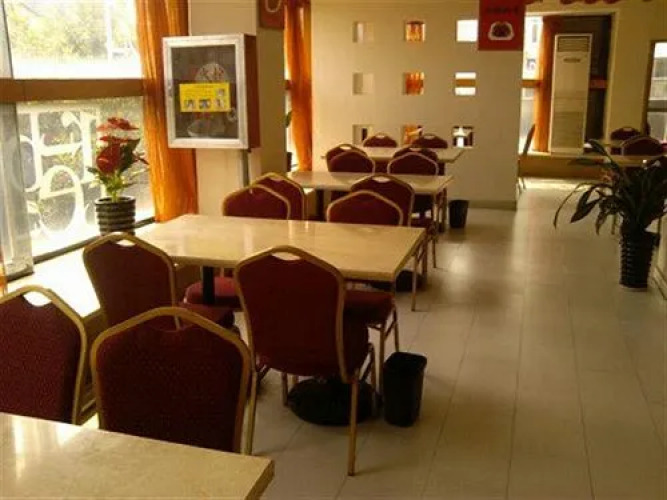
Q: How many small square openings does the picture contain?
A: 9